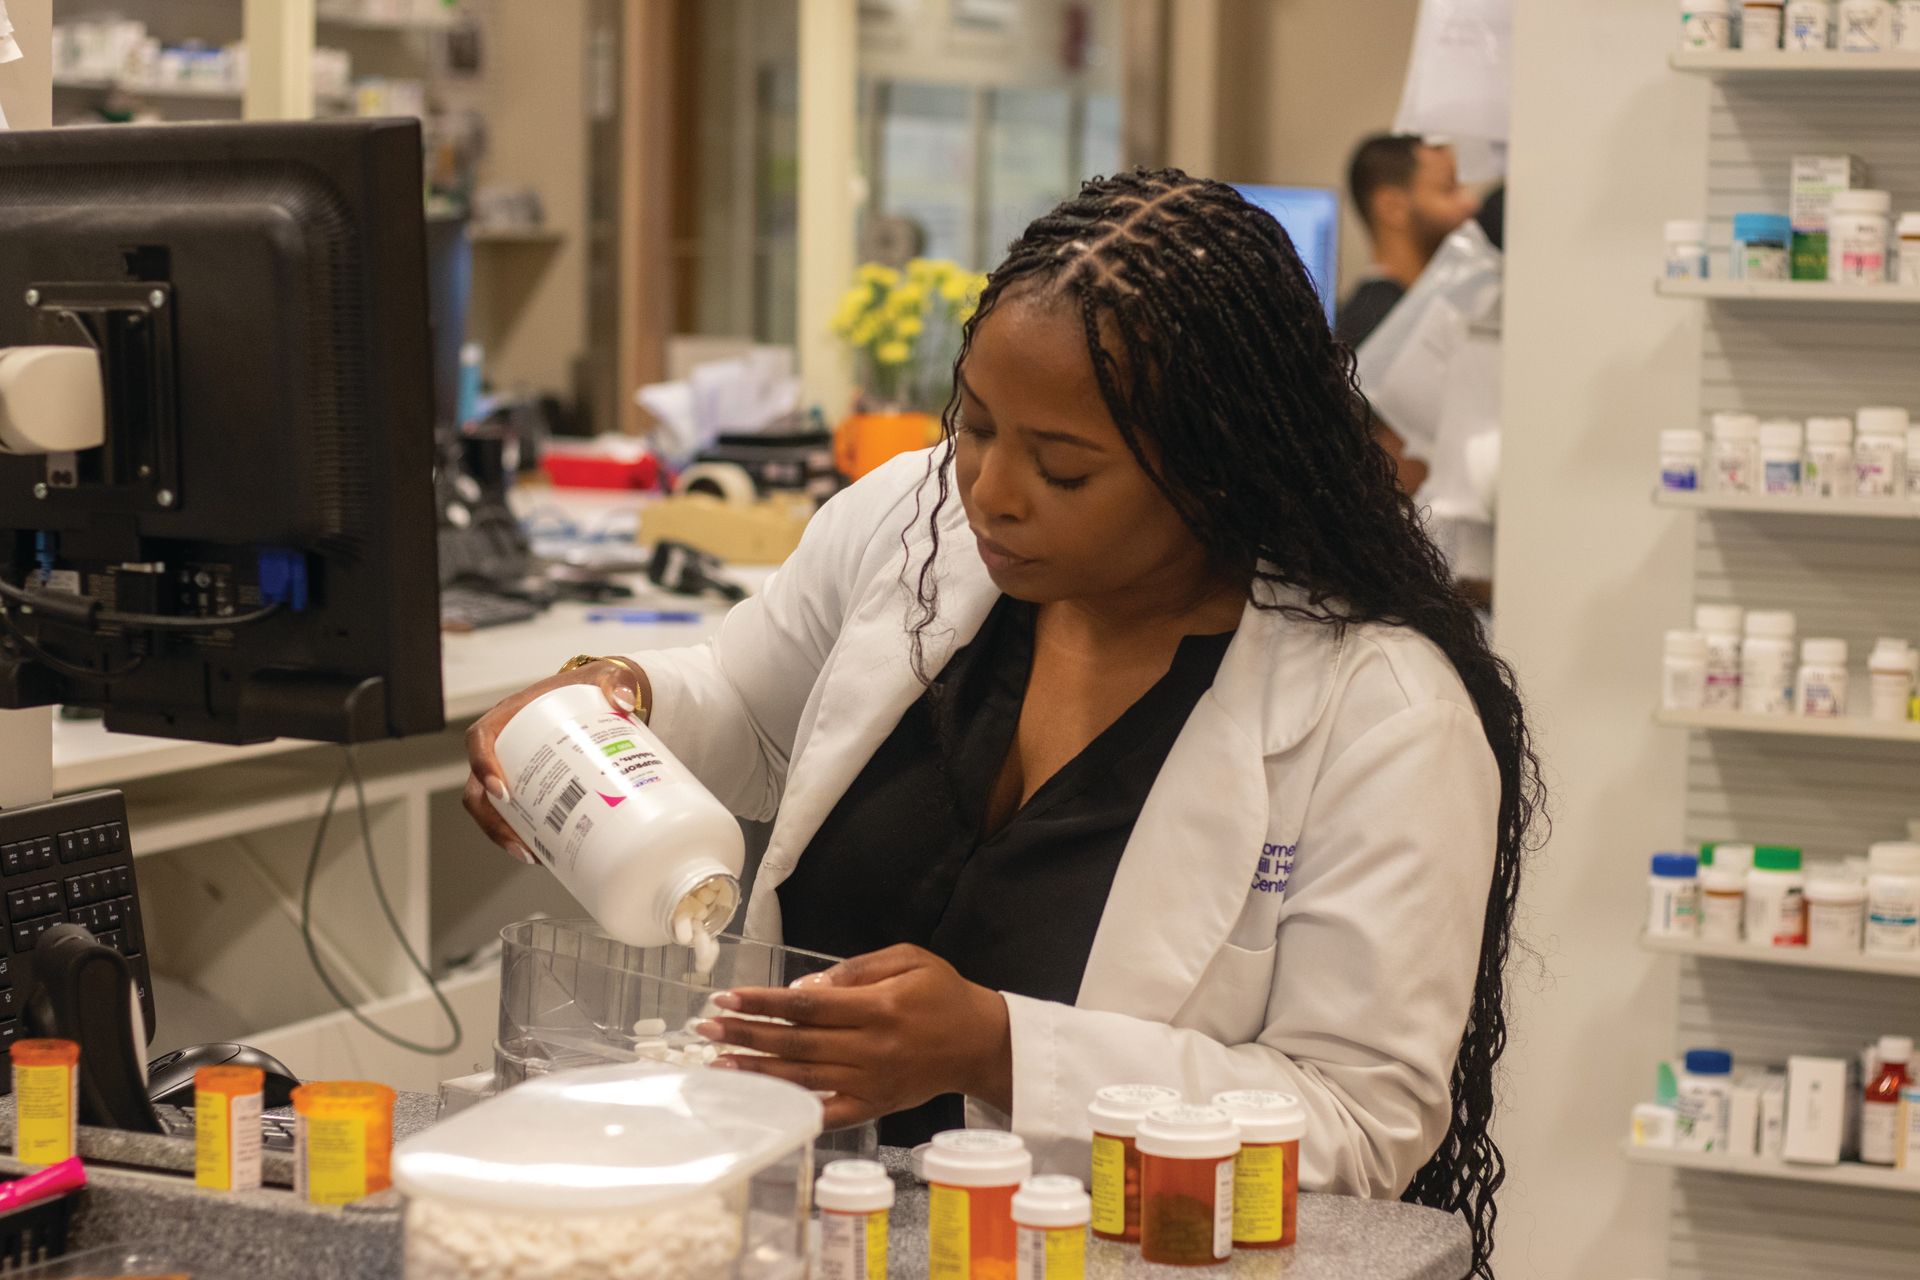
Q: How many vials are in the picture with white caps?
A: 6